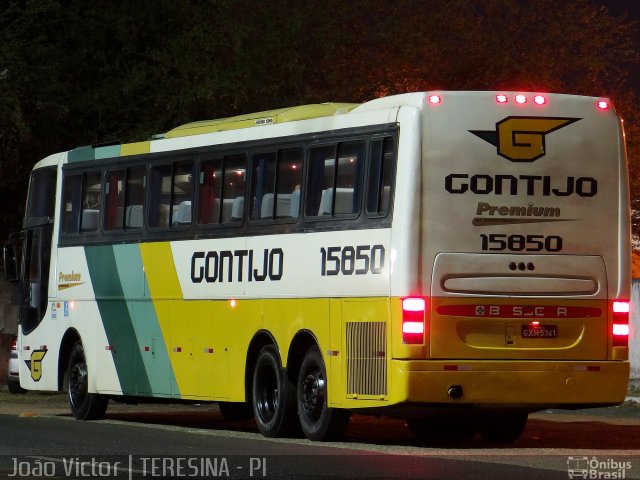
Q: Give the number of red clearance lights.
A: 5